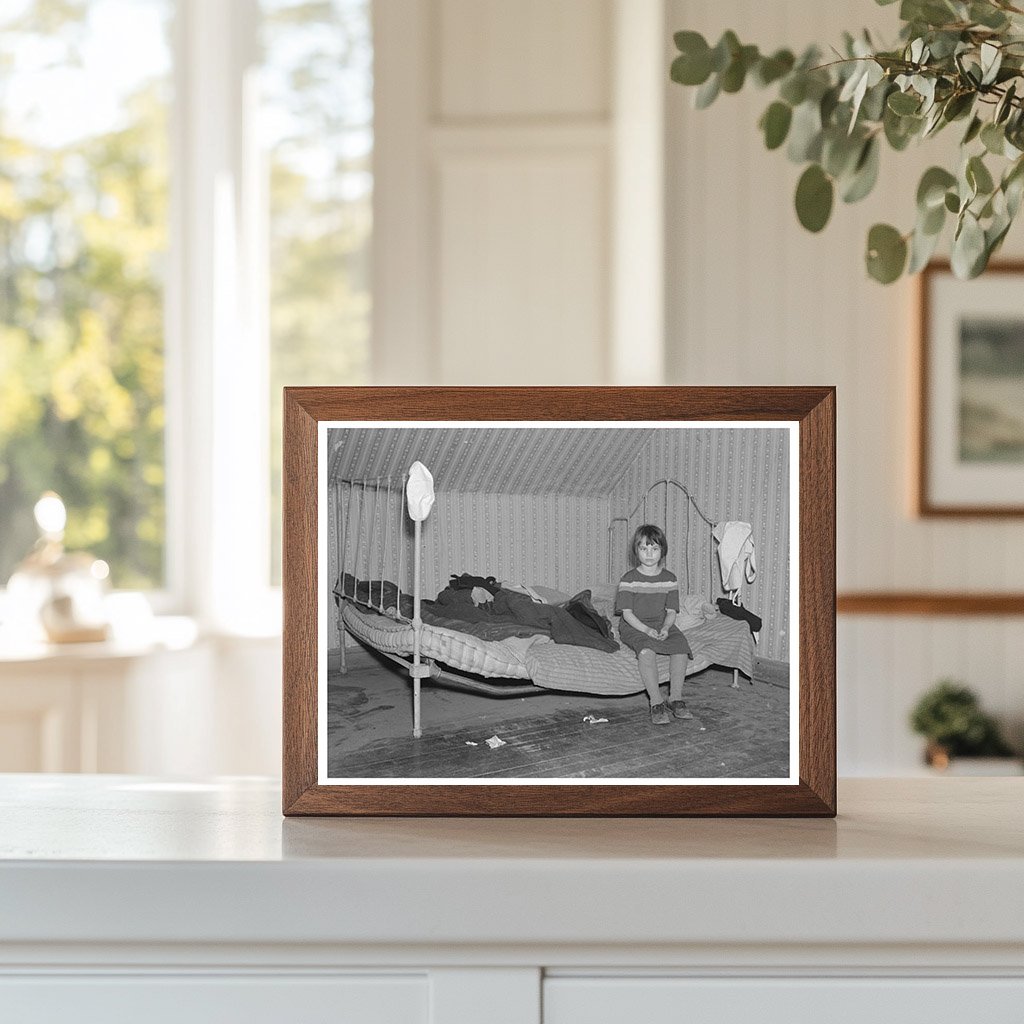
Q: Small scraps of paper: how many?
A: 3